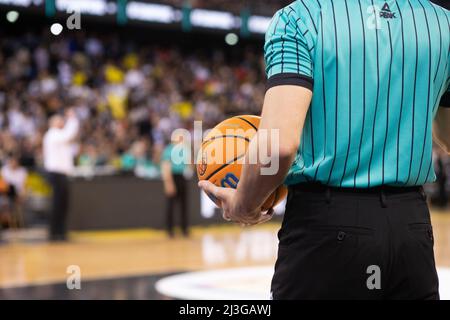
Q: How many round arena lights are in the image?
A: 3